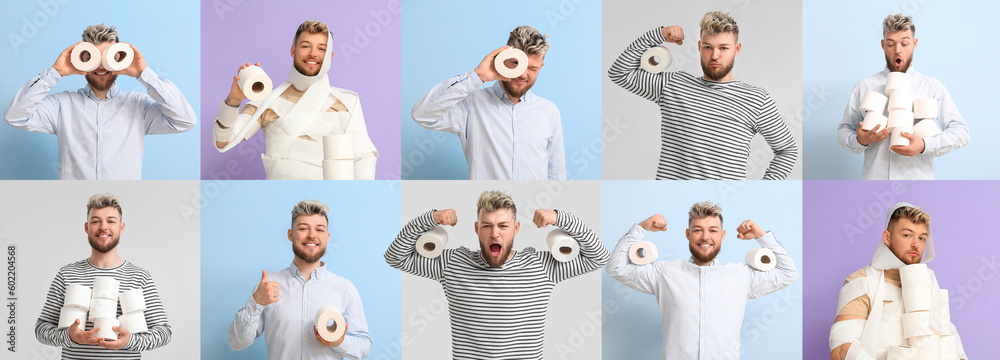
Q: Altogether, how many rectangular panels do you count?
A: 10